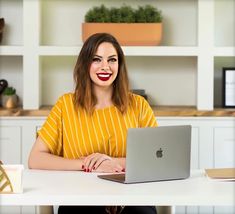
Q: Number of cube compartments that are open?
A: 6